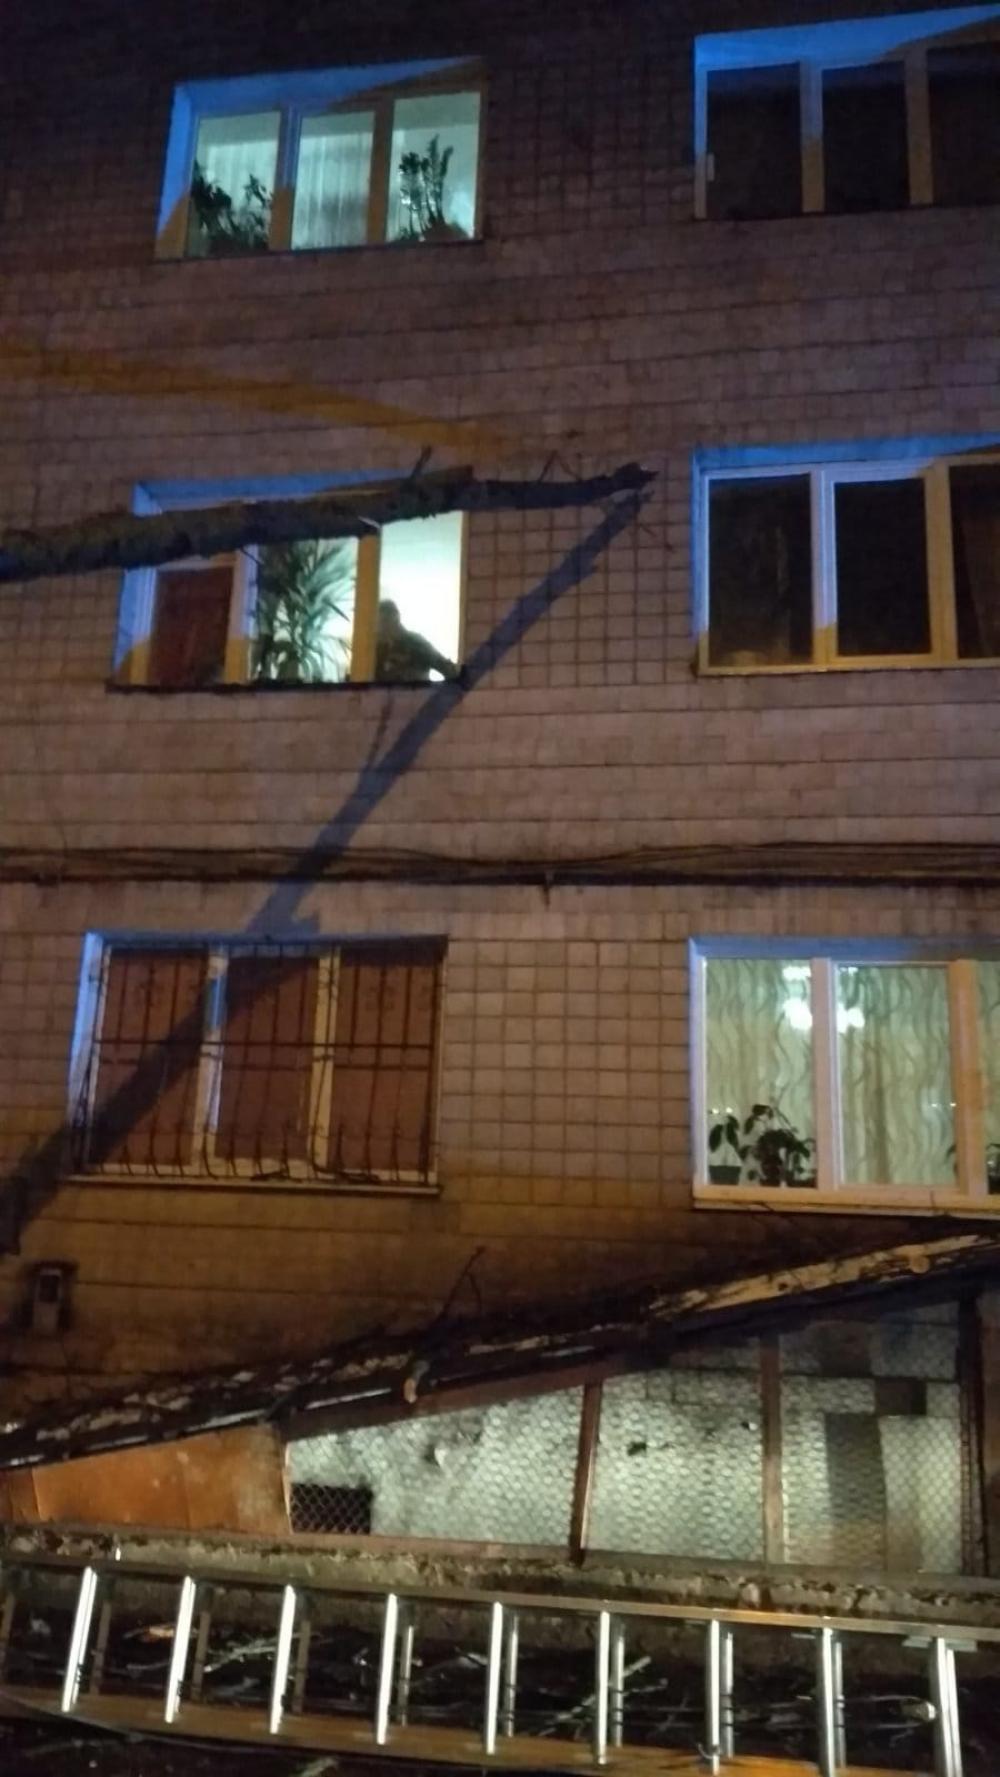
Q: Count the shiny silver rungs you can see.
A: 9